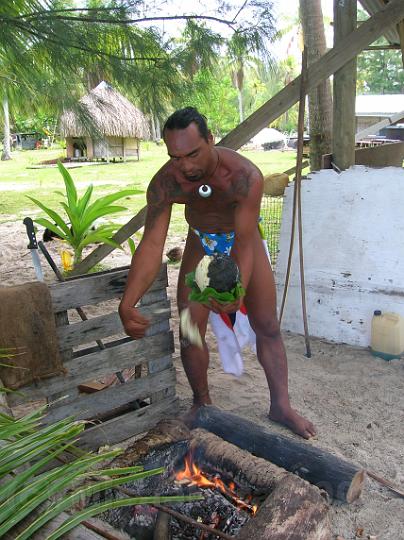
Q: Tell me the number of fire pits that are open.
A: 1